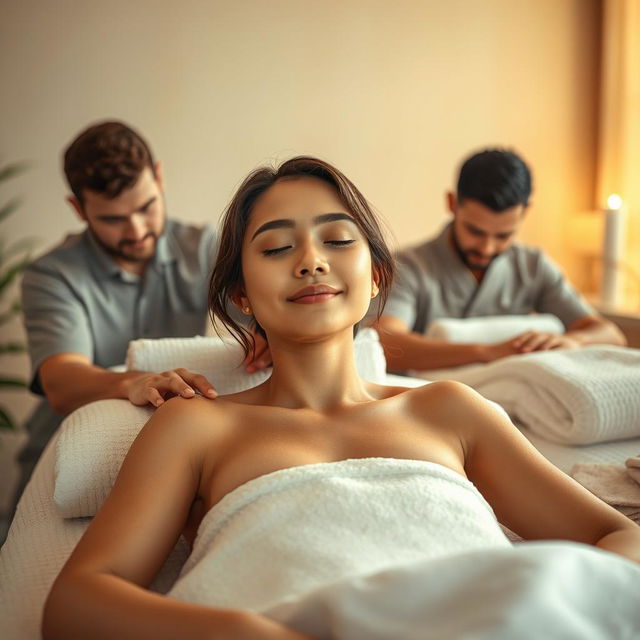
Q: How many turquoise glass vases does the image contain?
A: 0